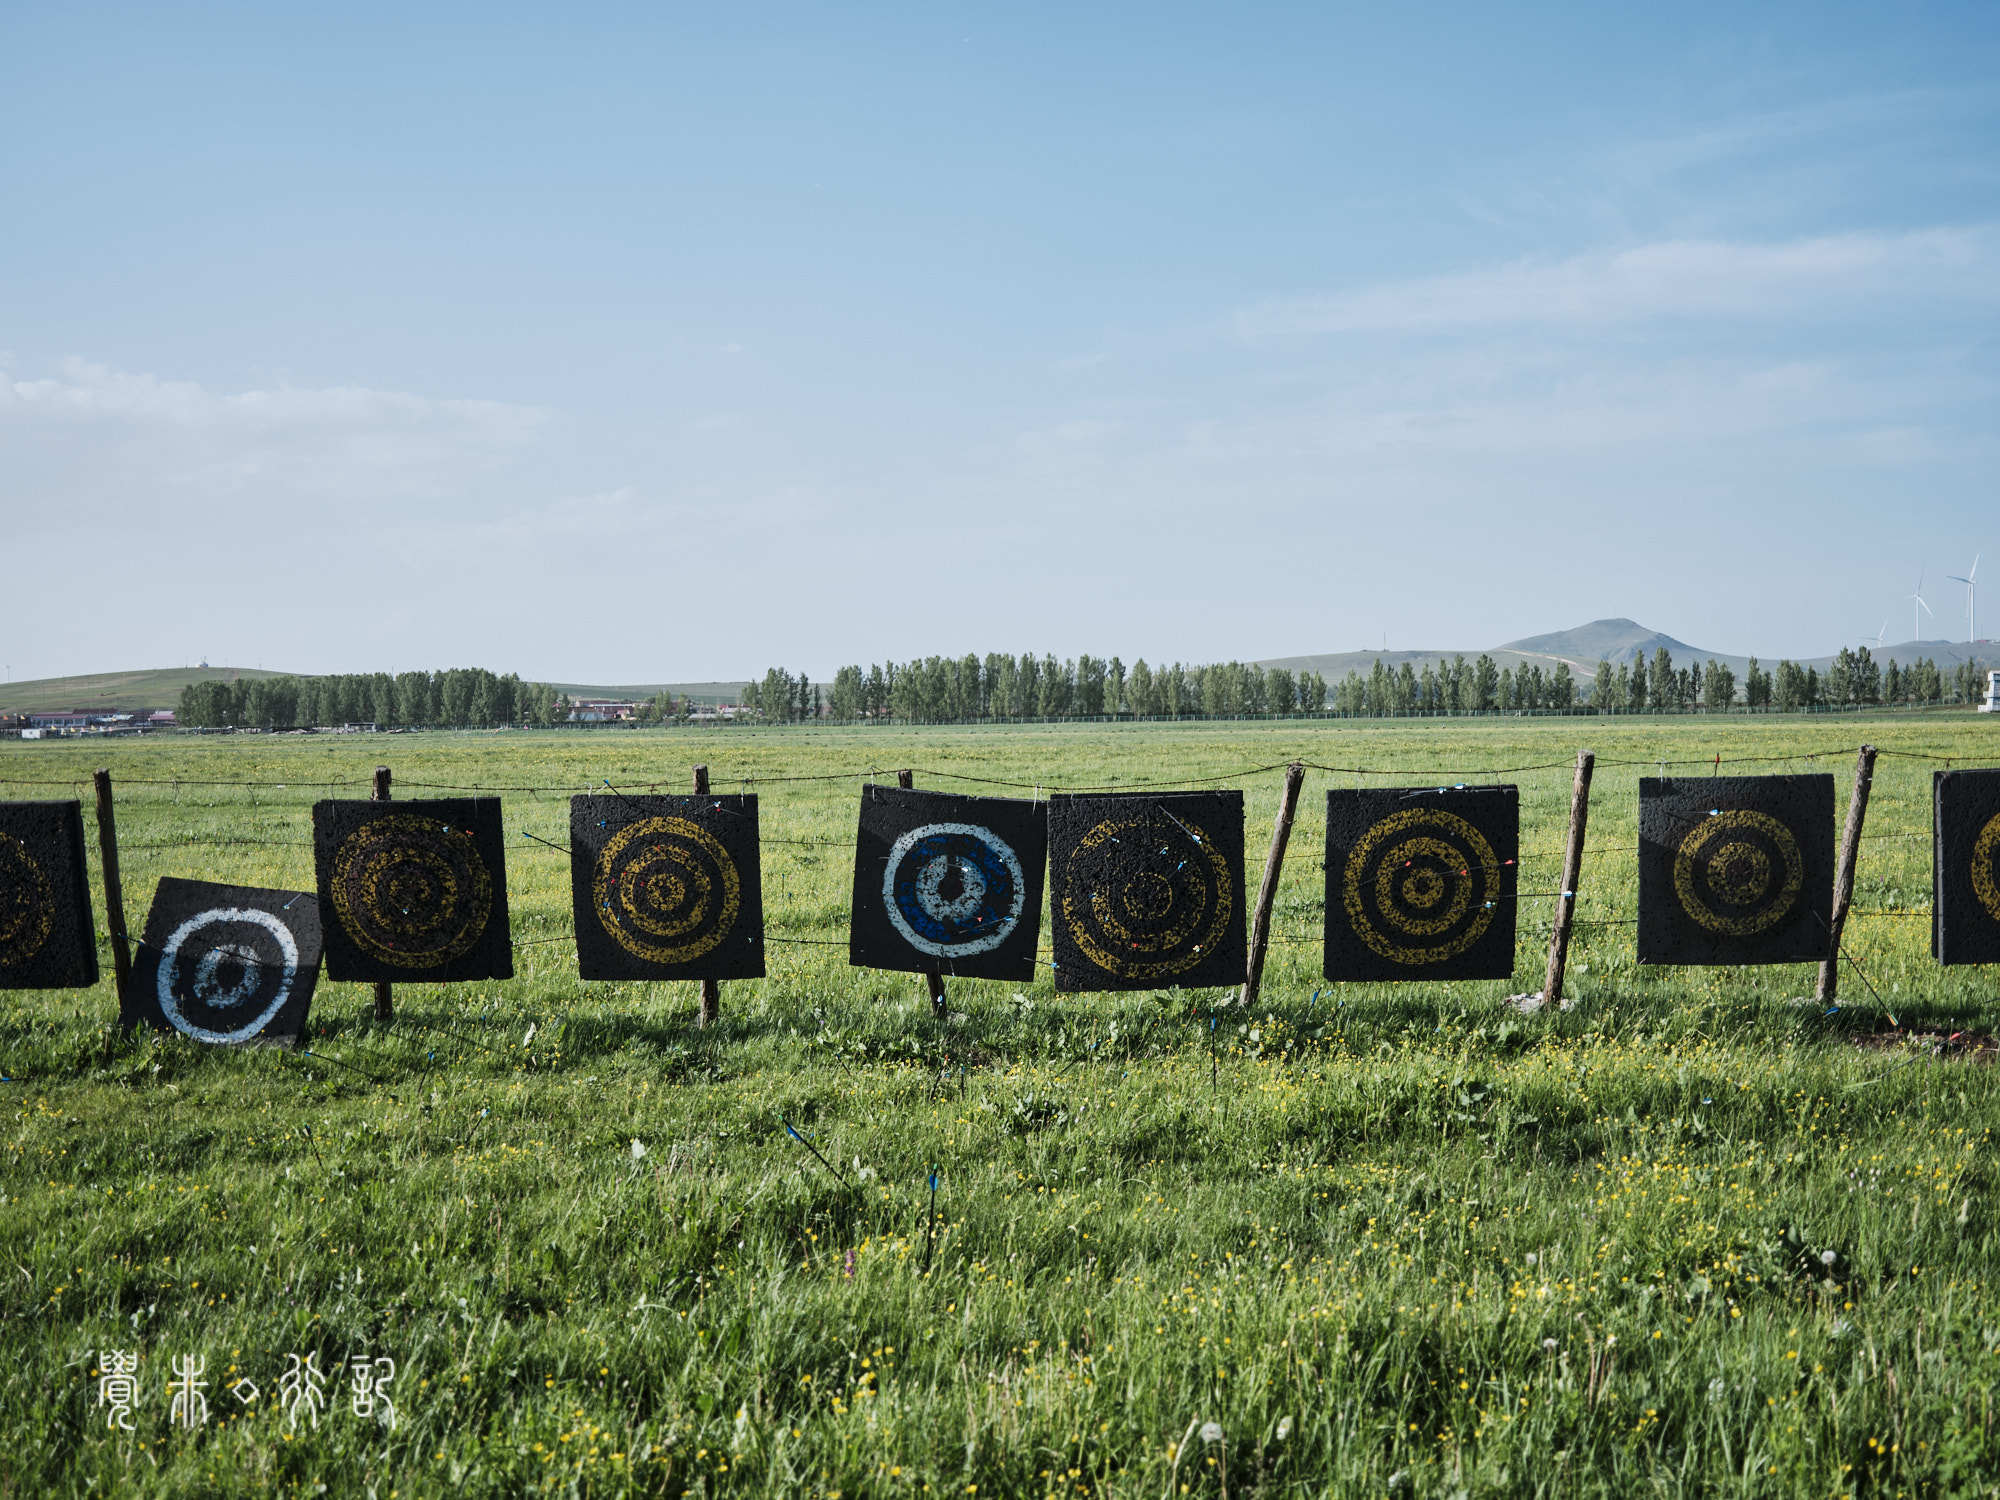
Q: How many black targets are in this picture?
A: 9